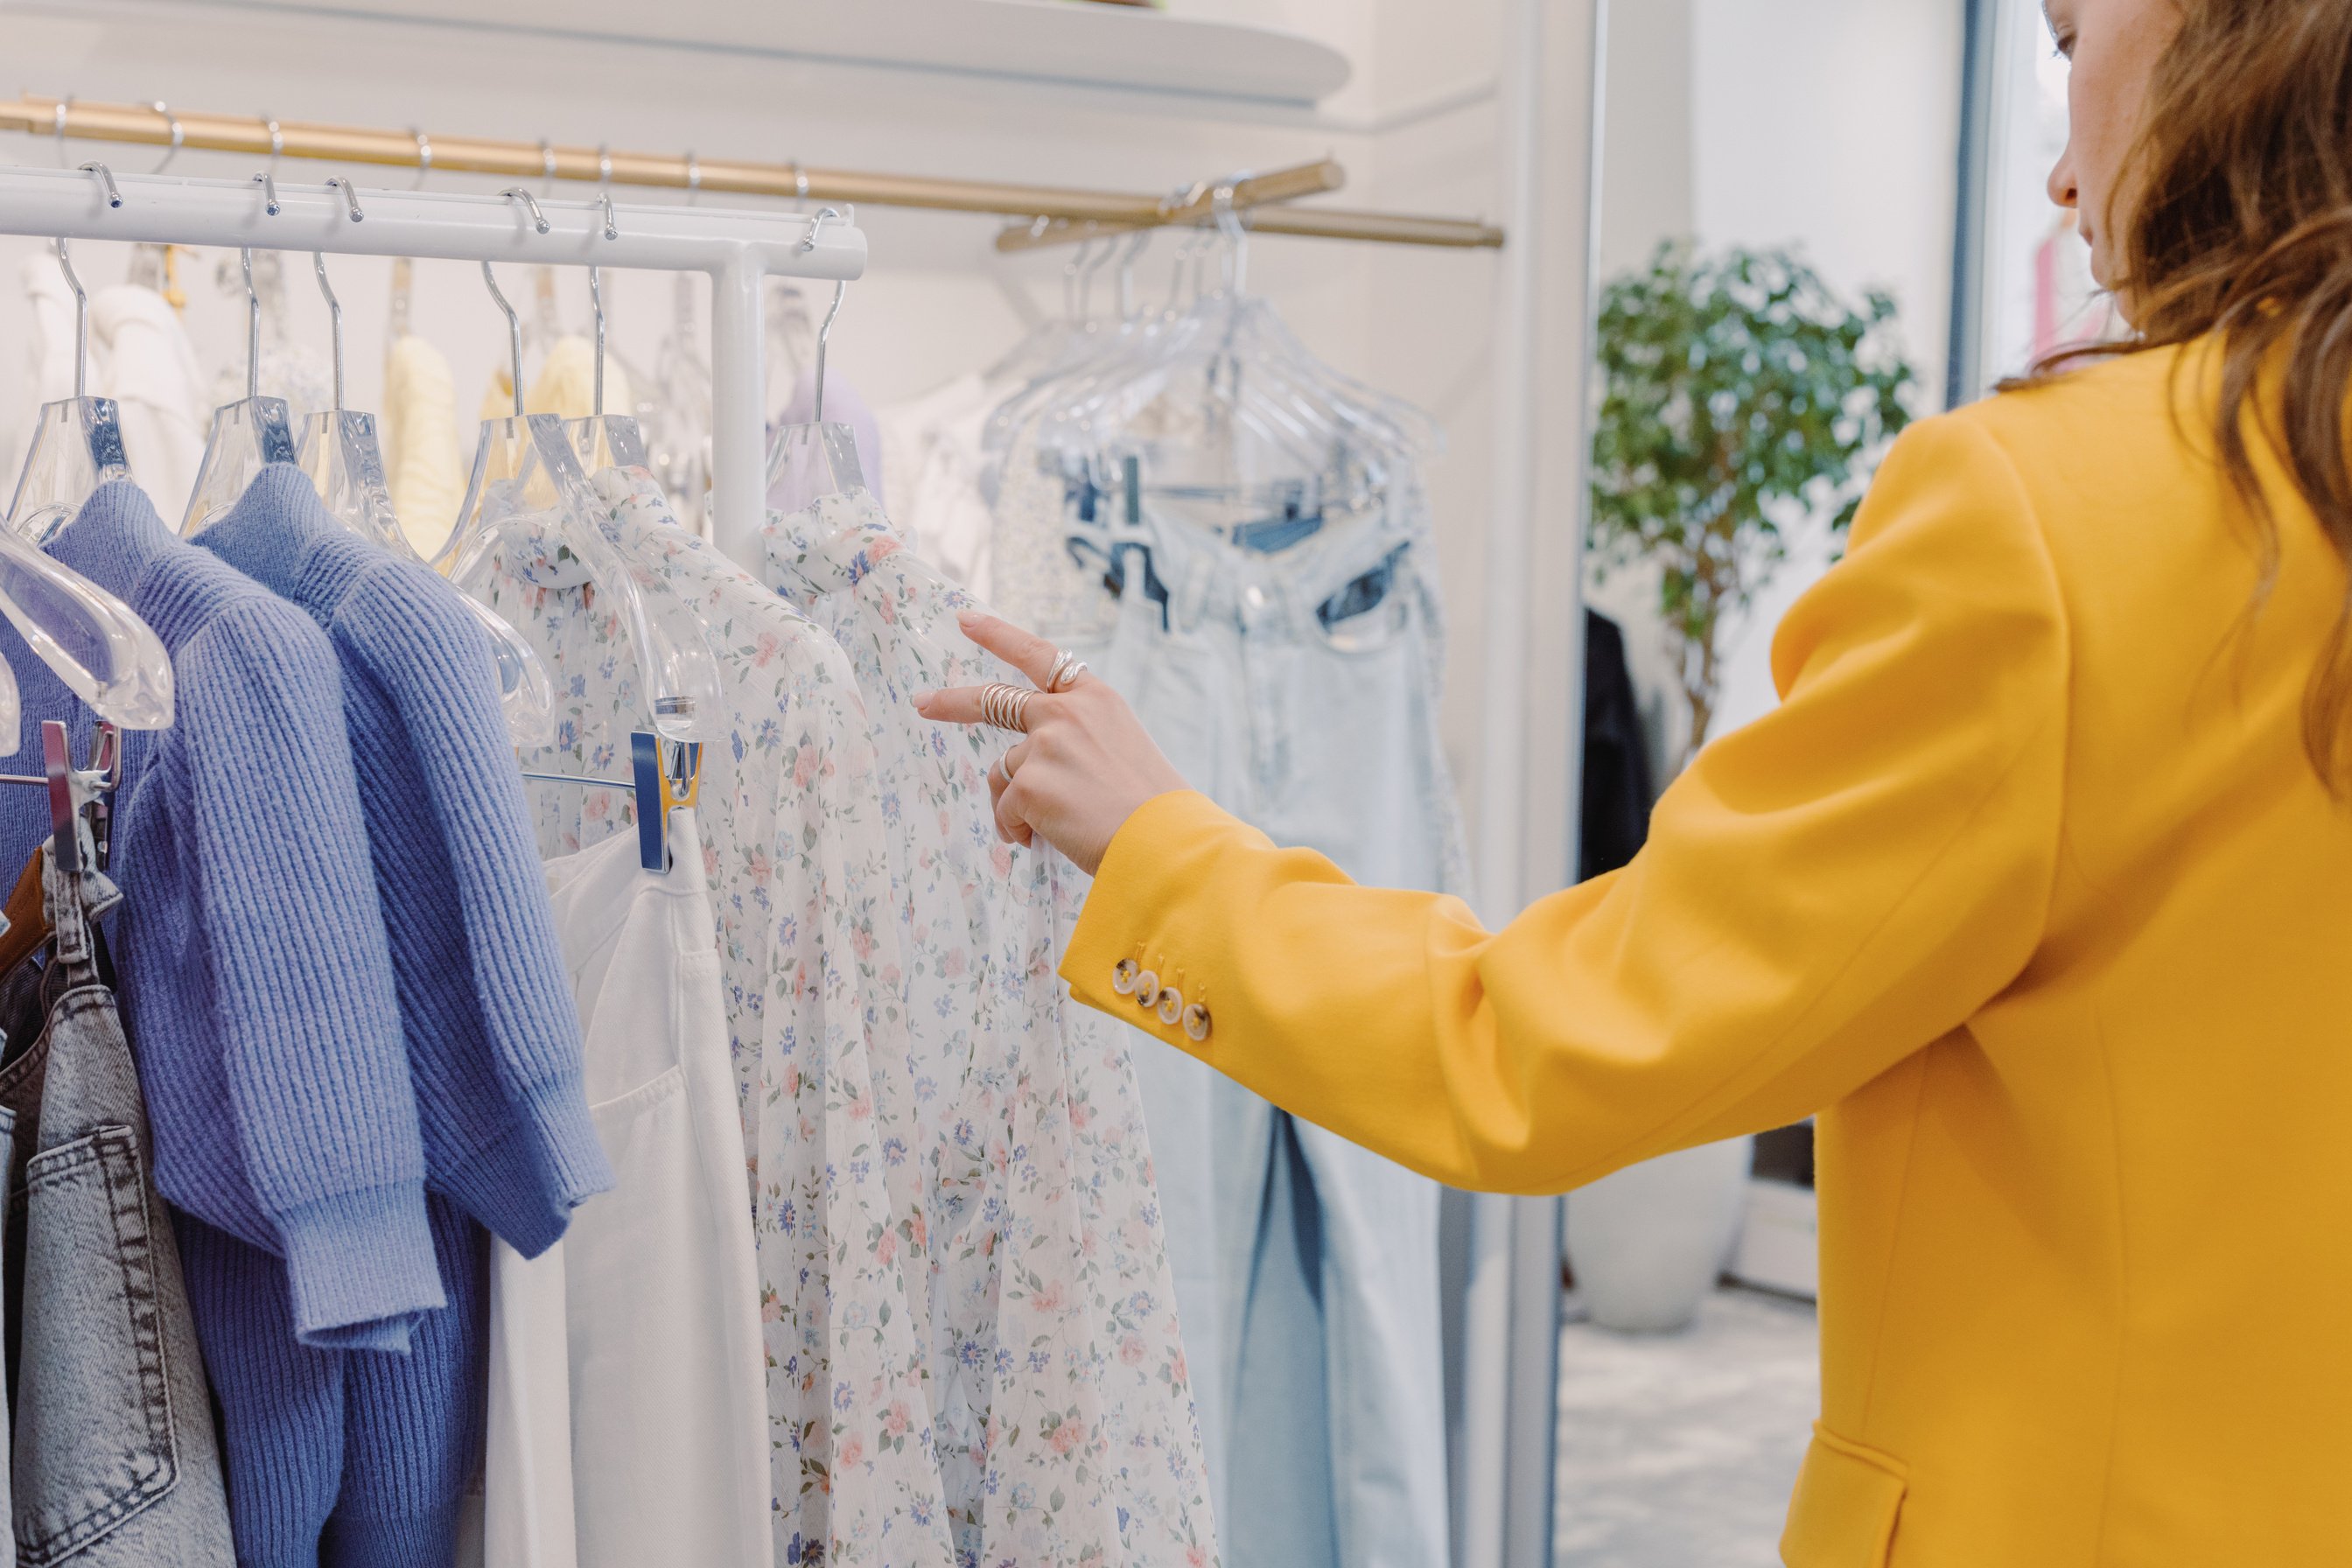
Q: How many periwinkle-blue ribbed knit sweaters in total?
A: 2